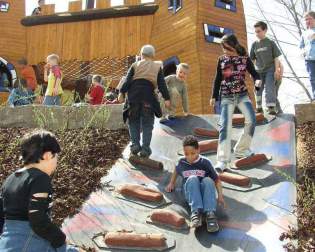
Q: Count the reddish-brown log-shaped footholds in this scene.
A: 9